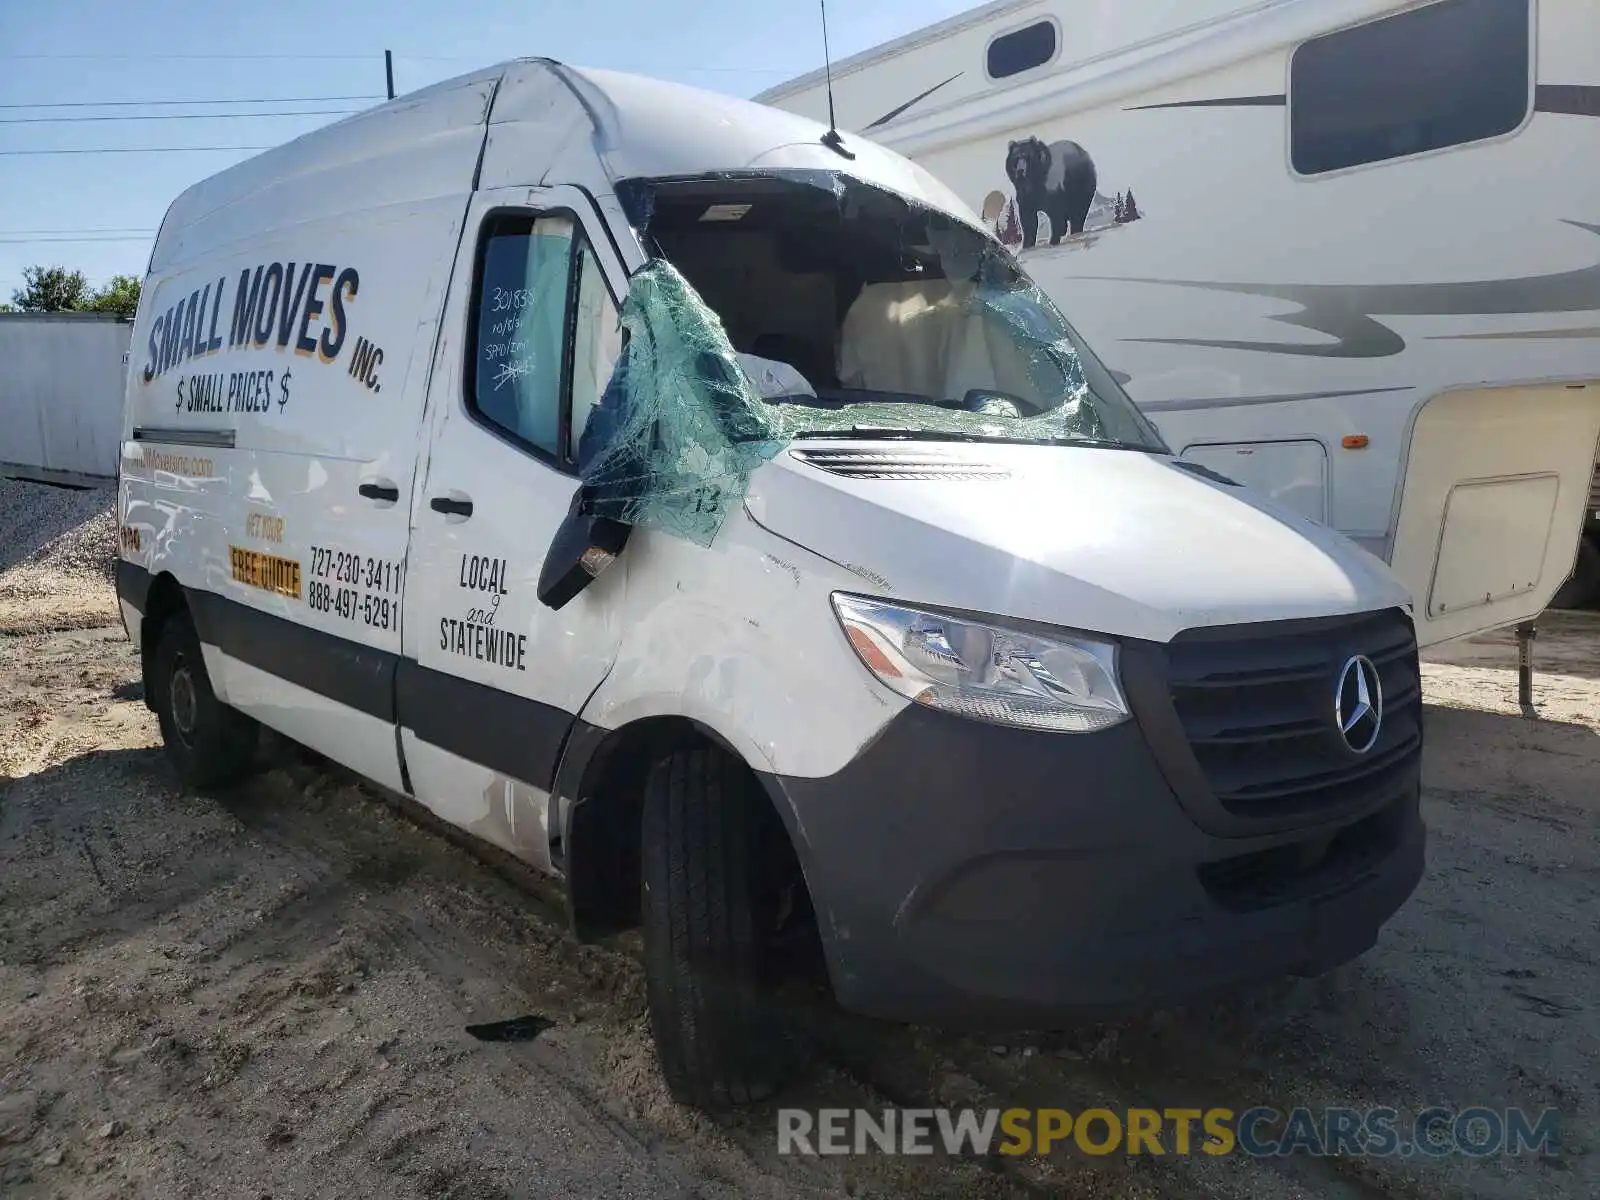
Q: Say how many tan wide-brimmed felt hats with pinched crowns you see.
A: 0